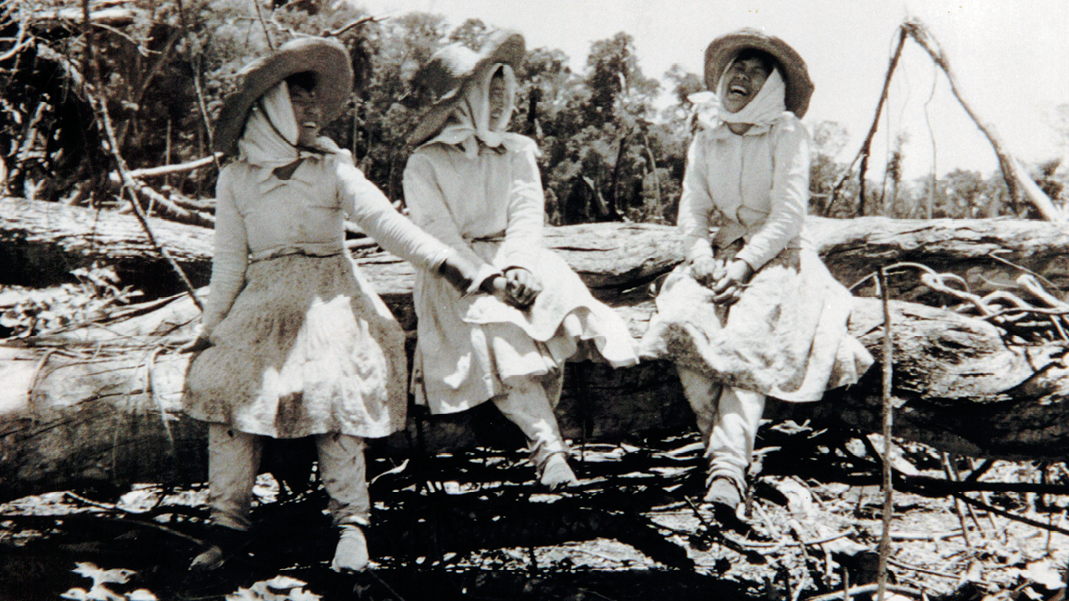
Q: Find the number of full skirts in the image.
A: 3